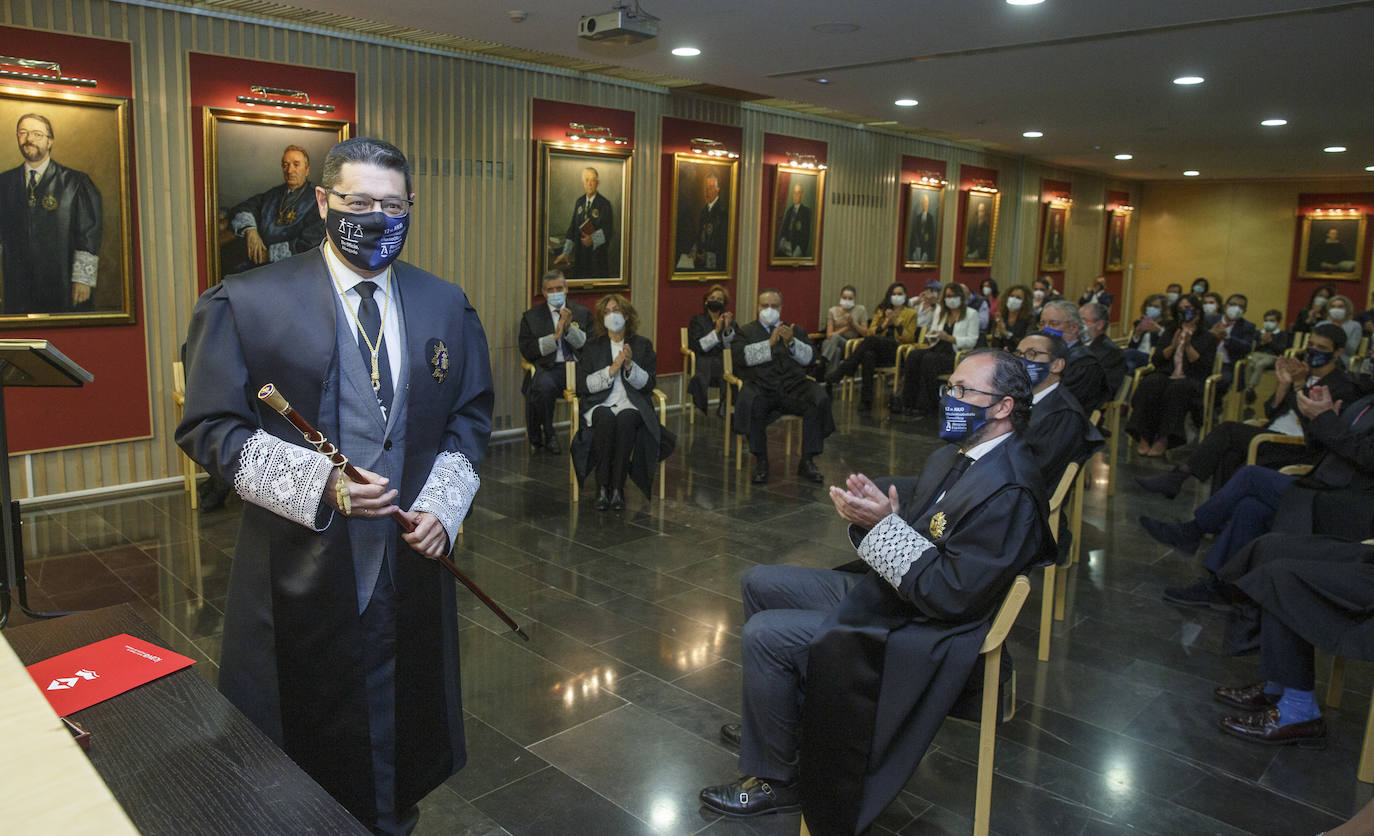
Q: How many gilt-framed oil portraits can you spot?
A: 10